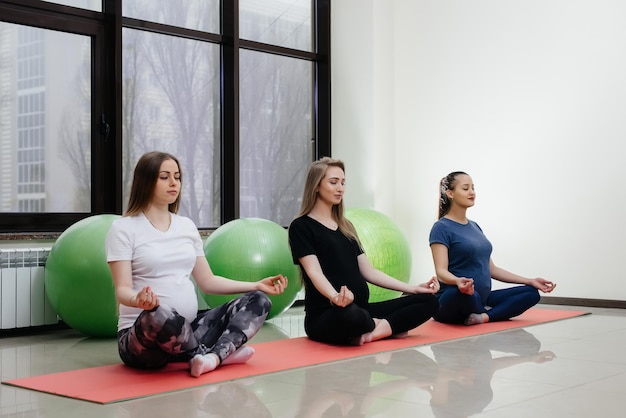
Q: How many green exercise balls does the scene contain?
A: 3